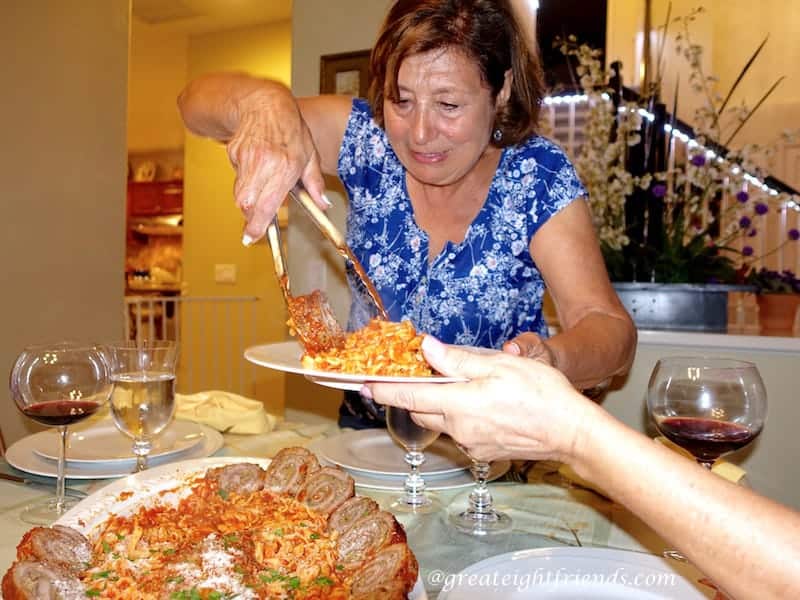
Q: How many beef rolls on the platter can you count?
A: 8